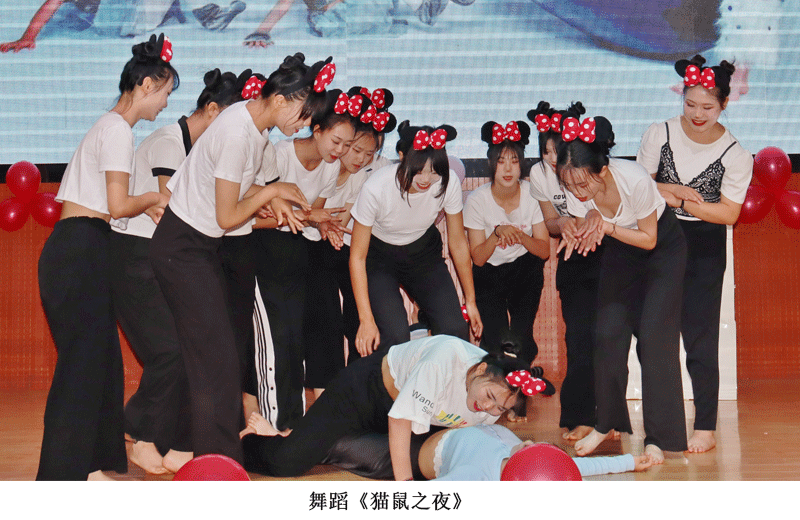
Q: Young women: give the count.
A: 13